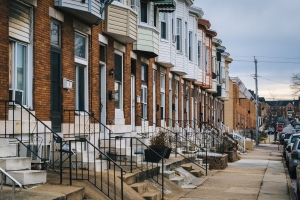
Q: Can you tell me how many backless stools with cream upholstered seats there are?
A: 0